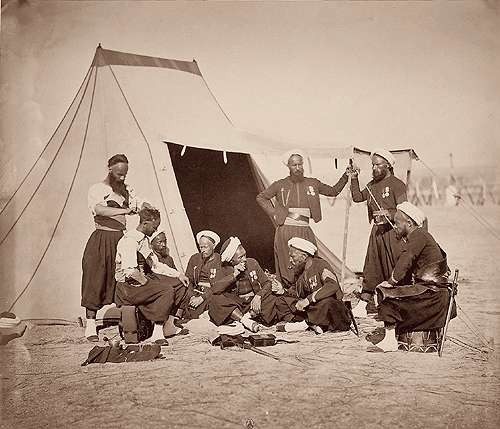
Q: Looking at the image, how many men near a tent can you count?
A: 9